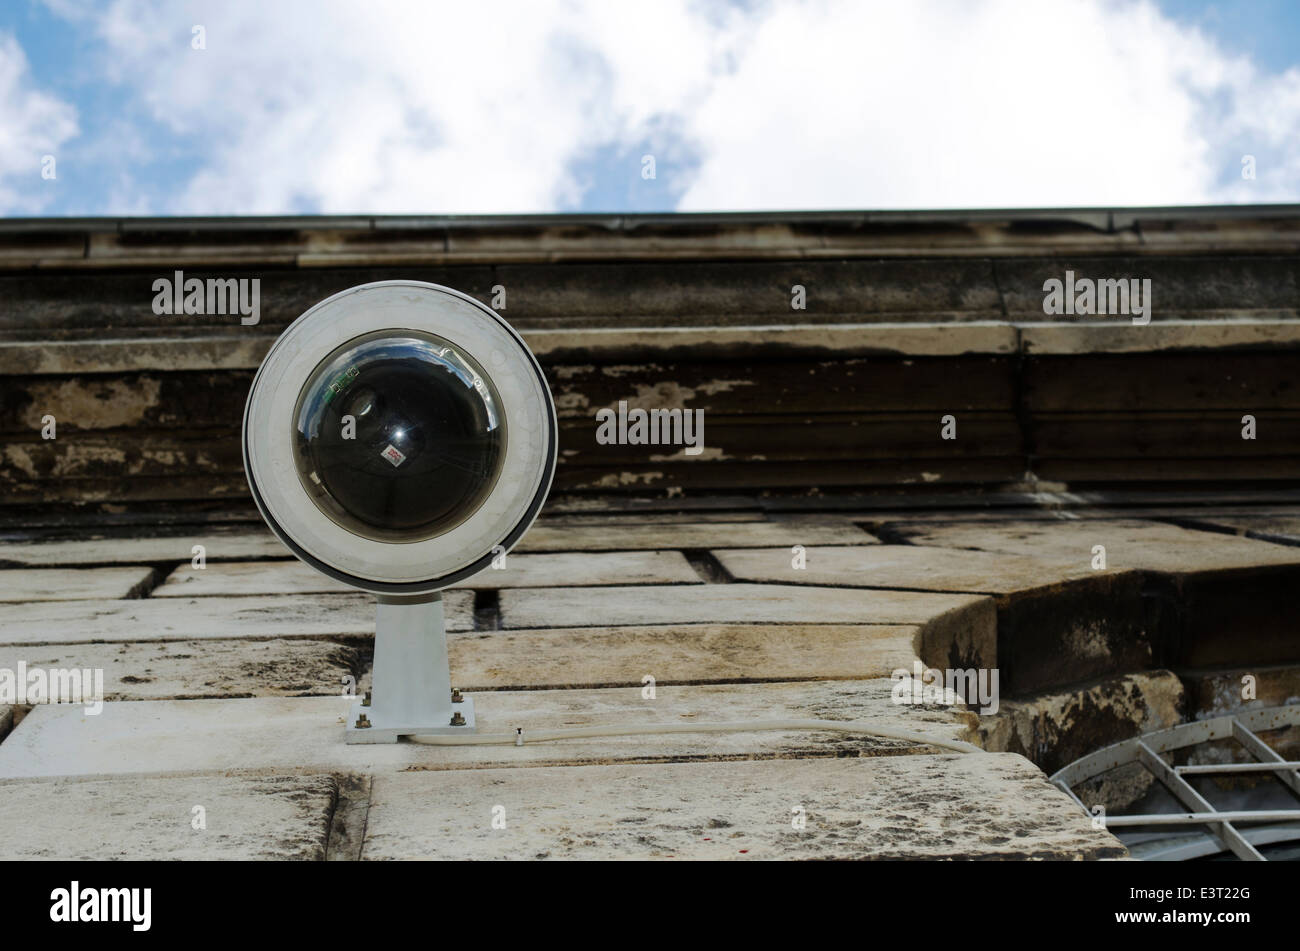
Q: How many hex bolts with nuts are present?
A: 4